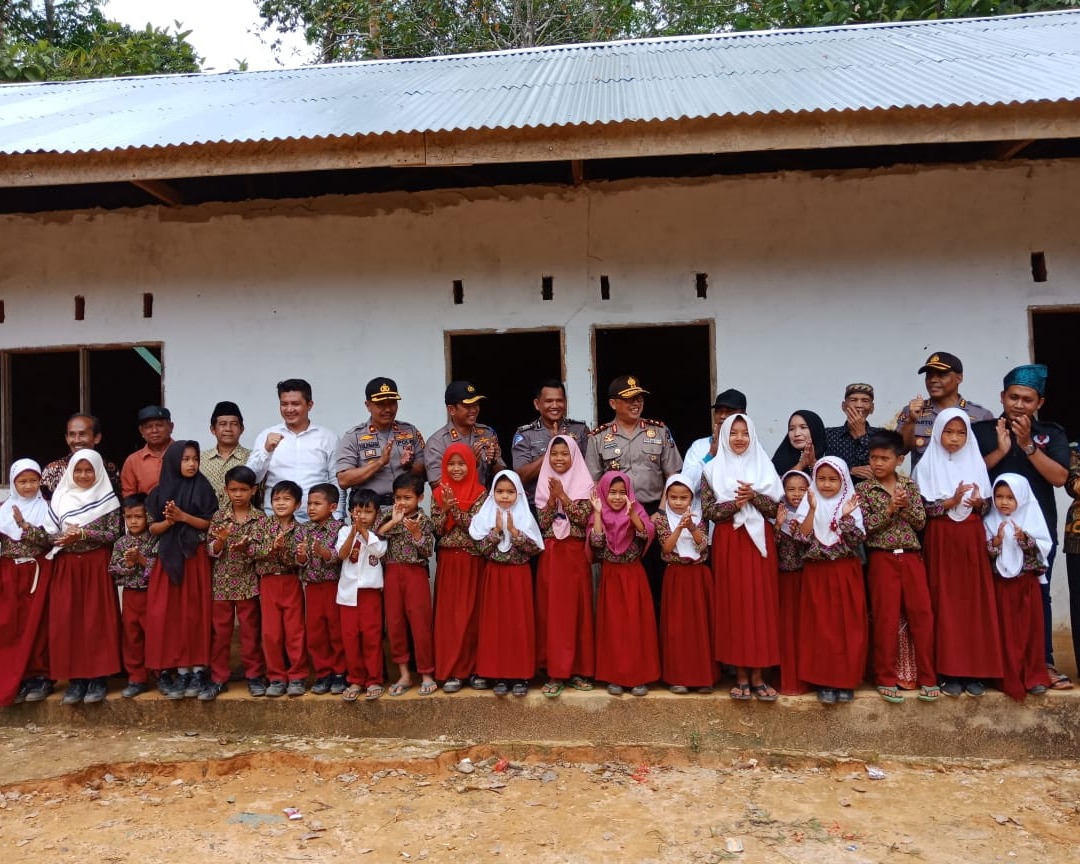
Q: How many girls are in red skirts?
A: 13